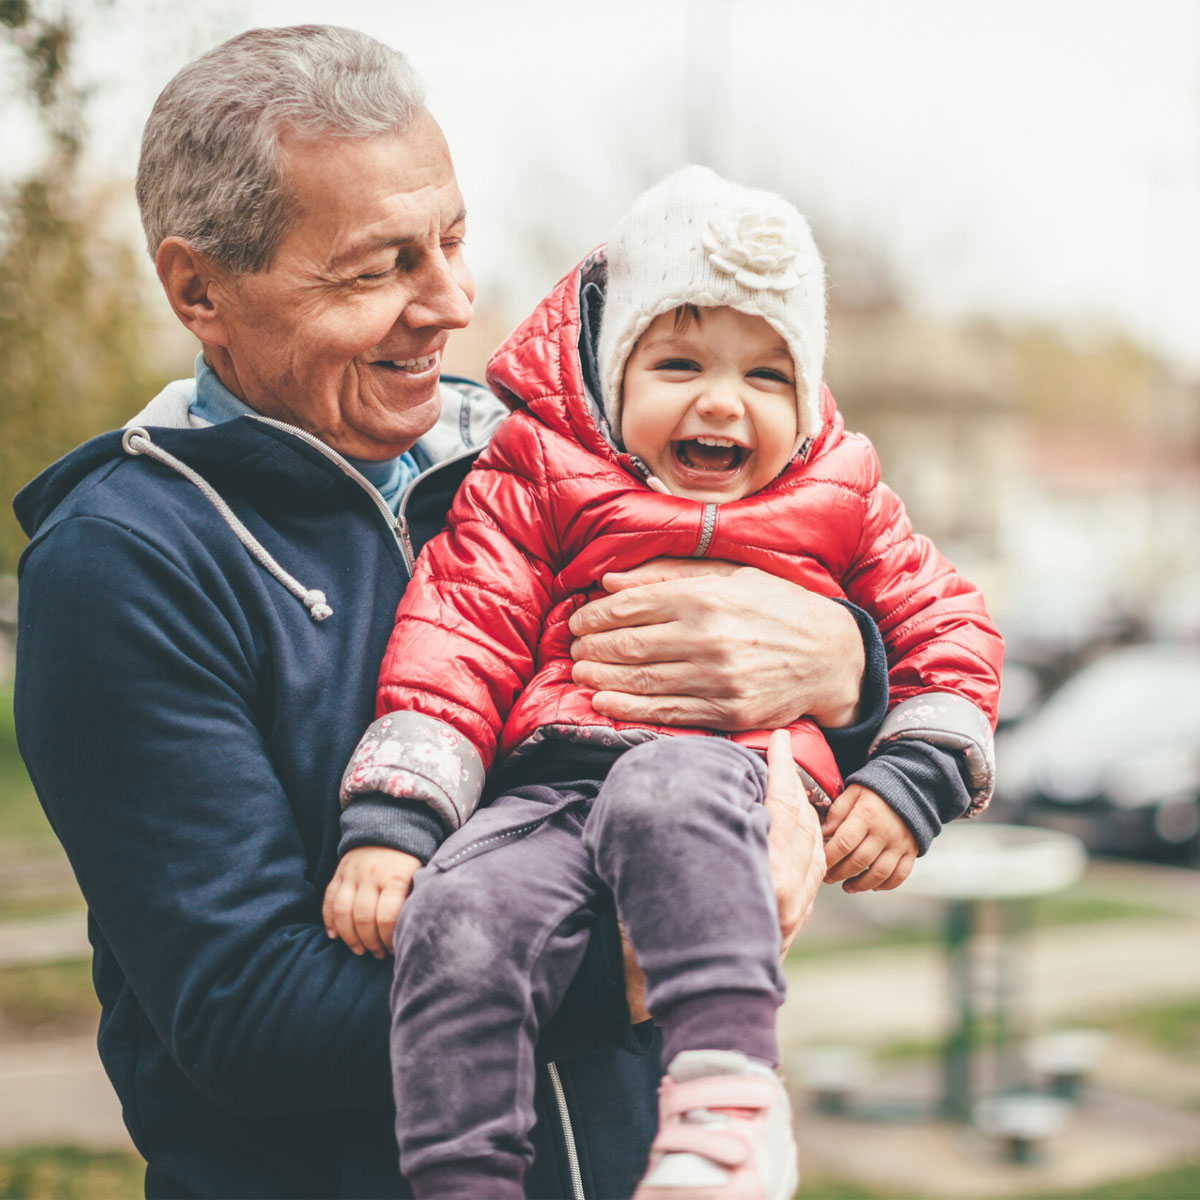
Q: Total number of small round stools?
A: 3